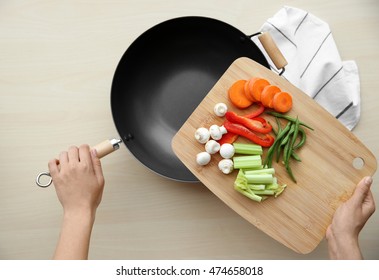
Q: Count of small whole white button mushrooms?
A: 7